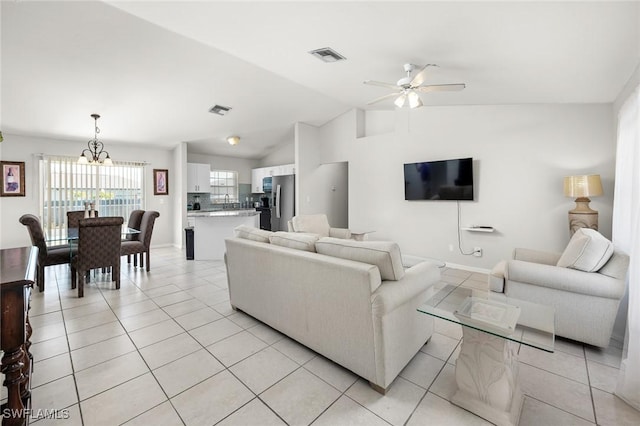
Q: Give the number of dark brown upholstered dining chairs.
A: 5